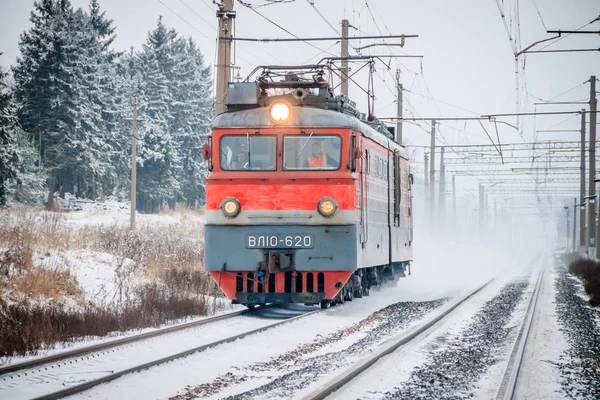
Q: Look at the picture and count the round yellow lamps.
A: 3